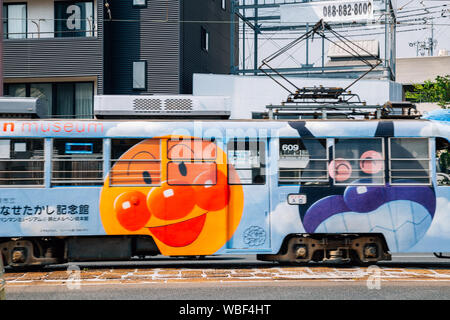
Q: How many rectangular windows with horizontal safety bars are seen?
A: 6